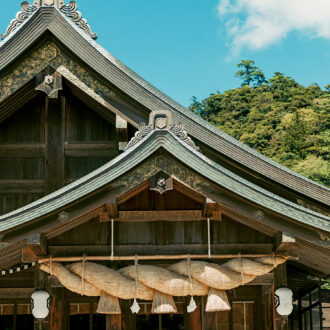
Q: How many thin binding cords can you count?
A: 6